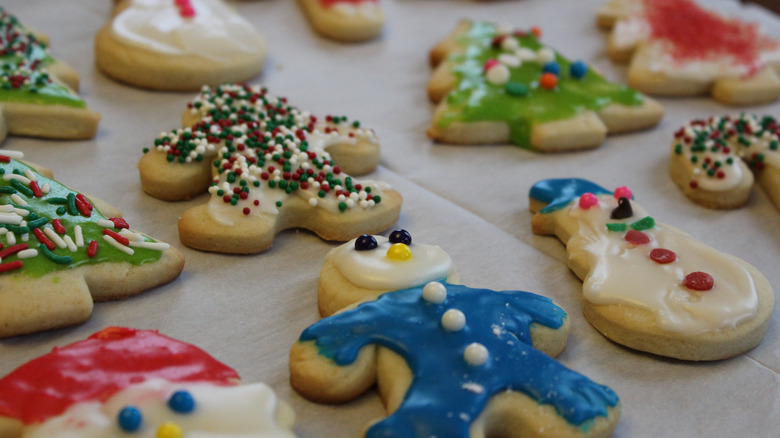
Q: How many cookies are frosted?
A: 11